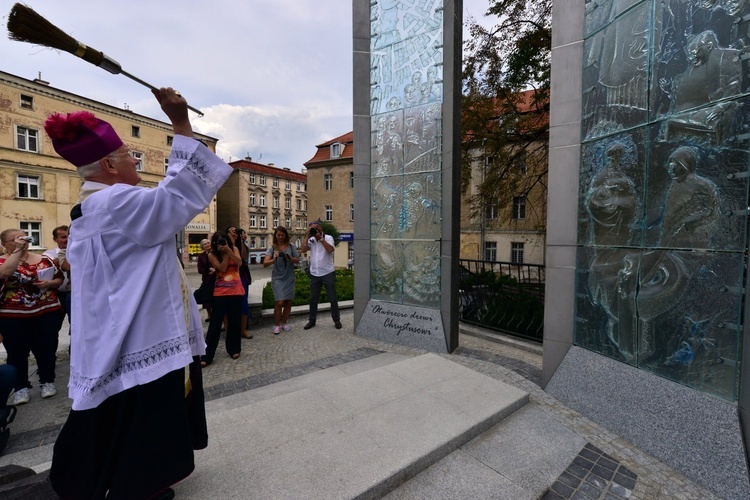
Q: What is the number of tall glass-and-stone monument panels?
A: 2